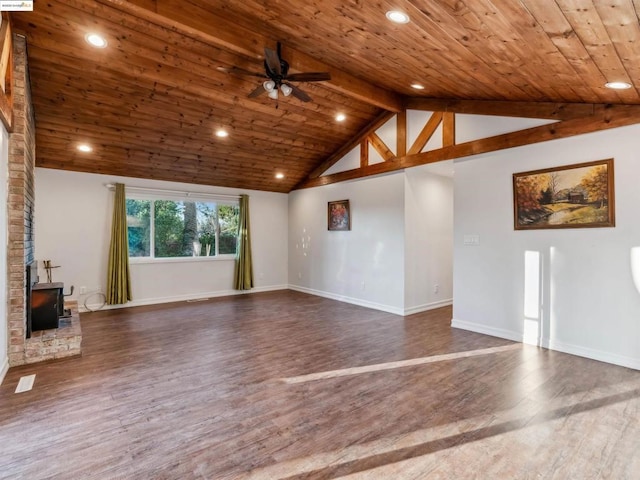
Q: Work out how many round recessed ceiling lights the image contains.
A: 8